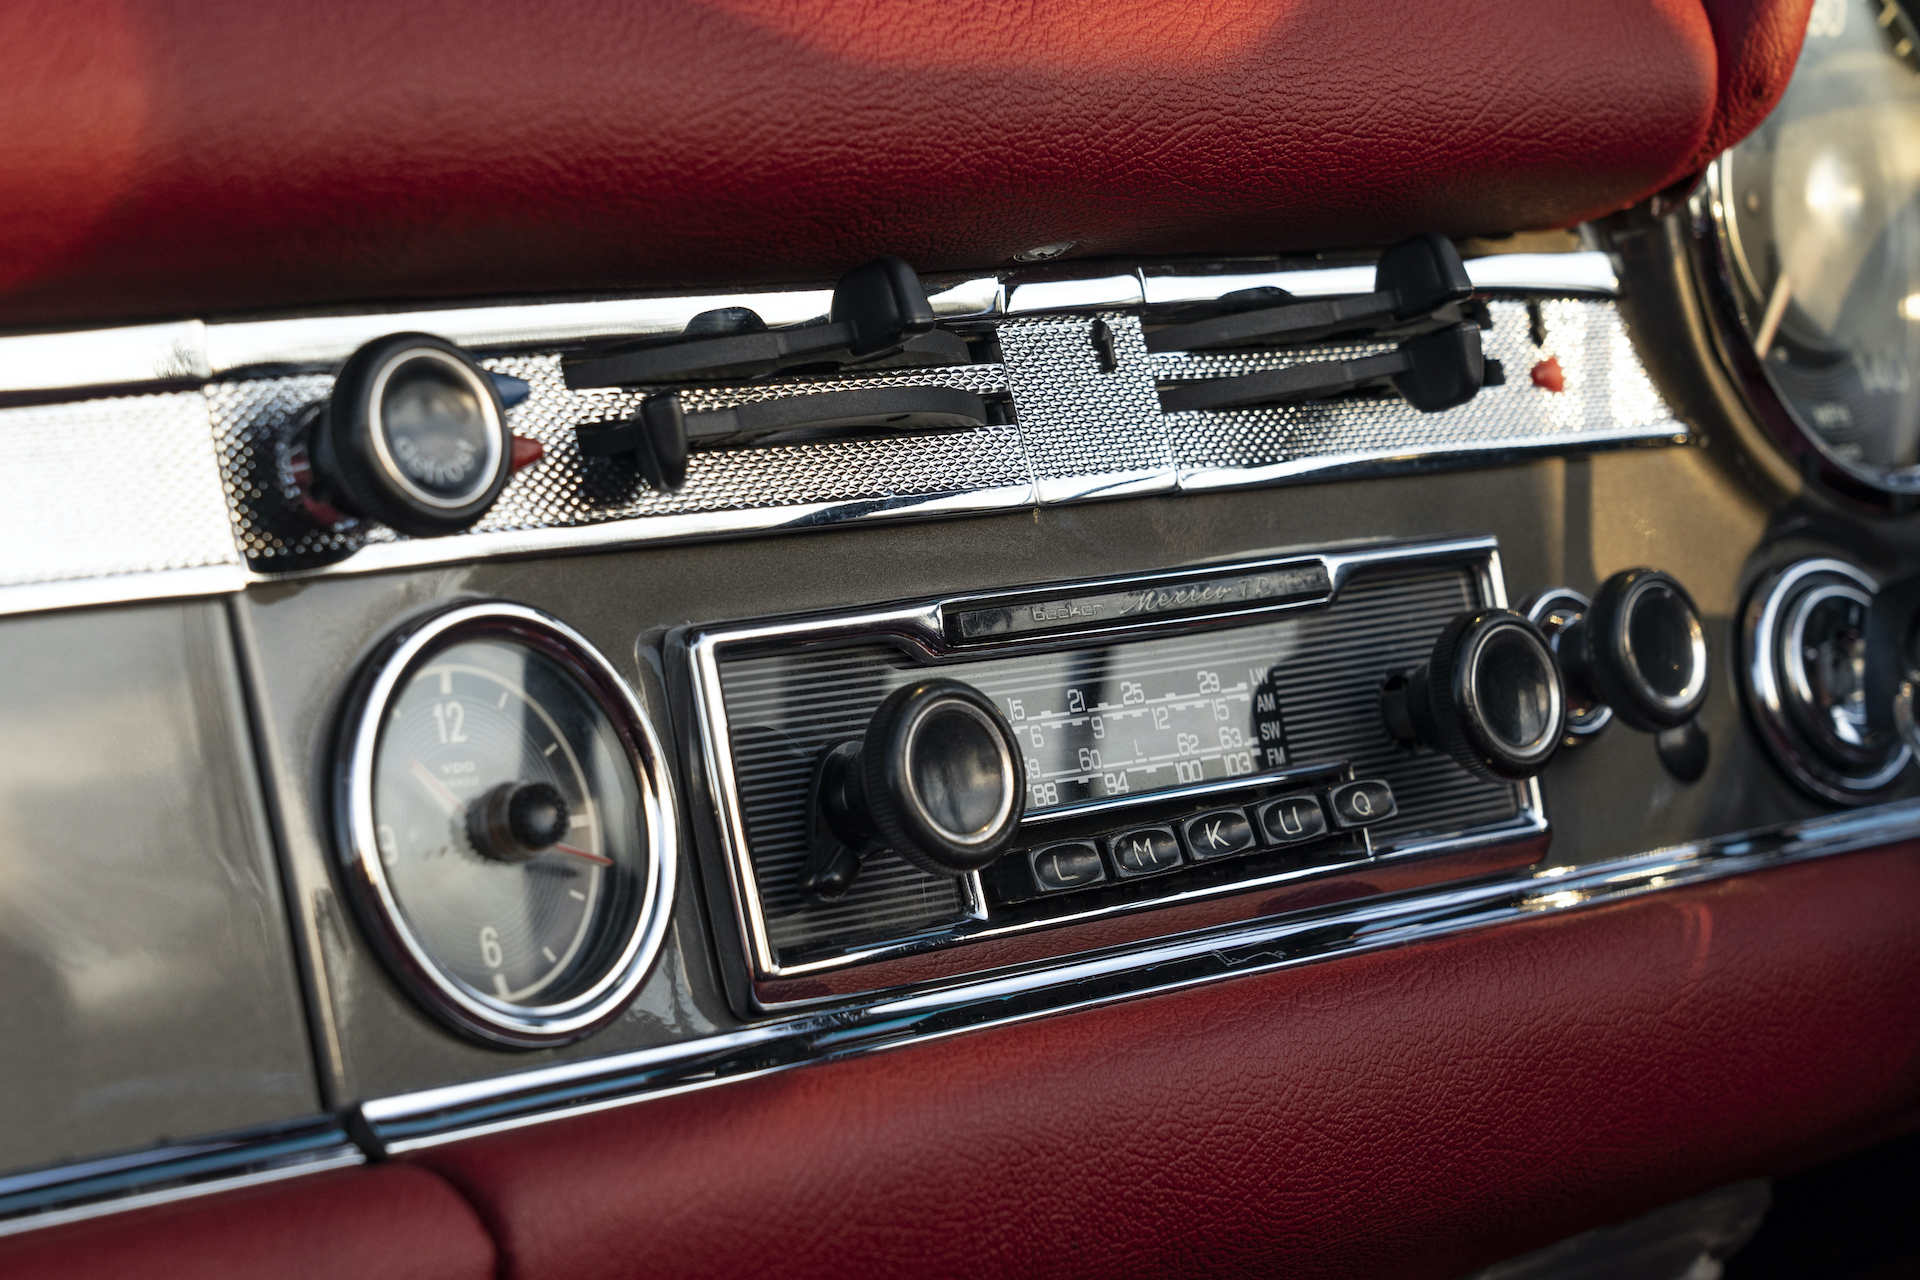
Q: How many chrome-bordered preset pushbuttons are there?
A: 5